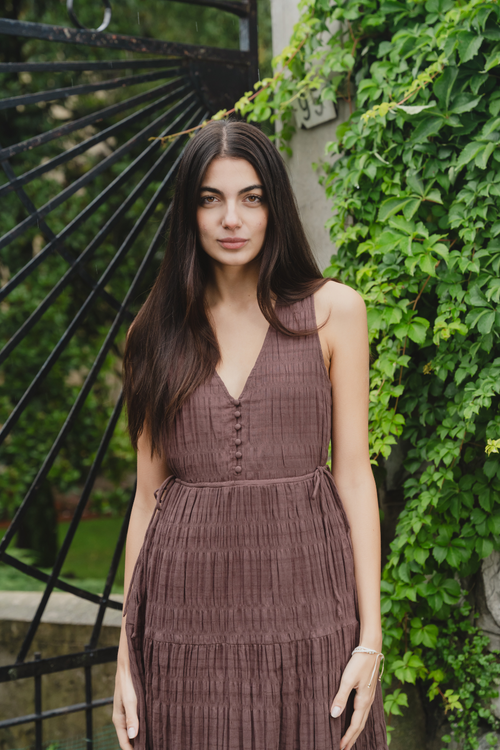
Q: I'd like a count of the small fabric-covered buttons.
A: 6